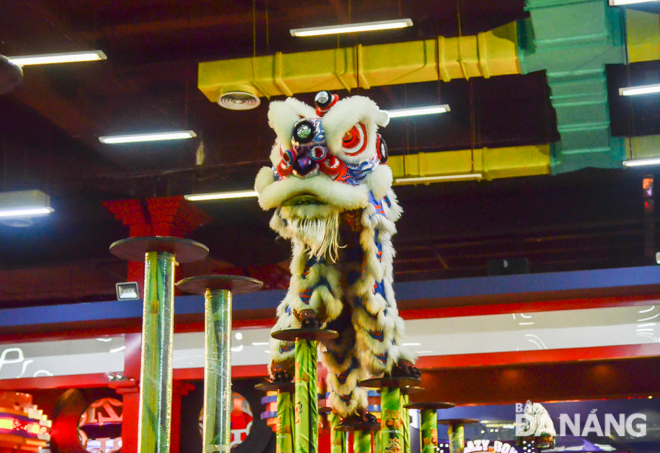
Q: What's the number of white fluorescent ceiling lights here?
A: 10